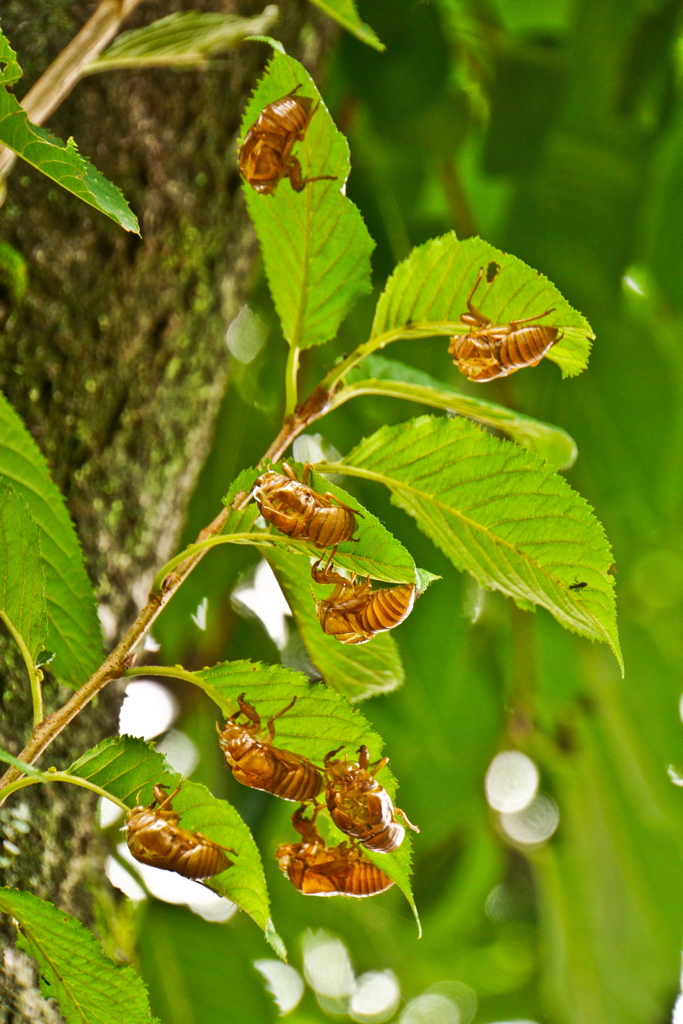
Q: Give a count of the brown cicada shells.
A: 8